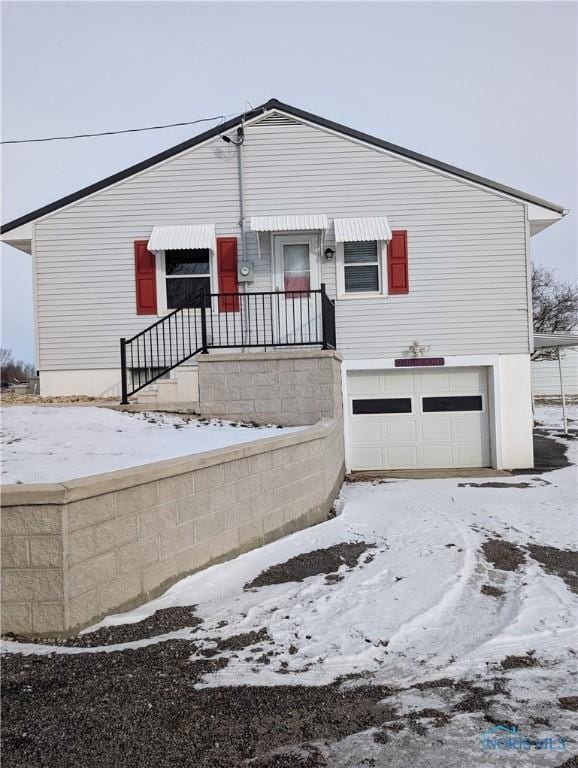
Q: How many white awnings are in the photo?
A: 3